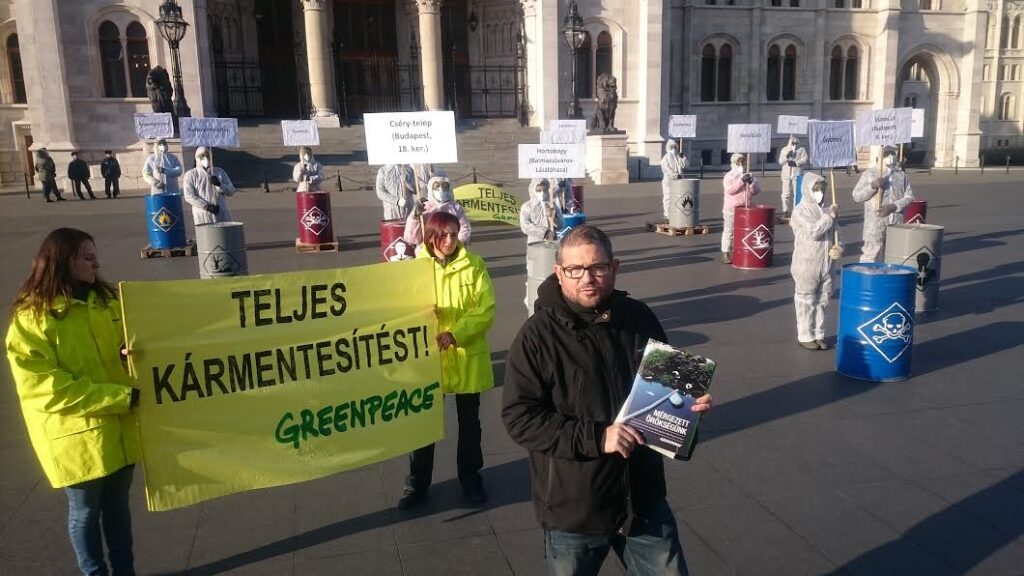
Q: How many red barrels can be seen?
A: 5